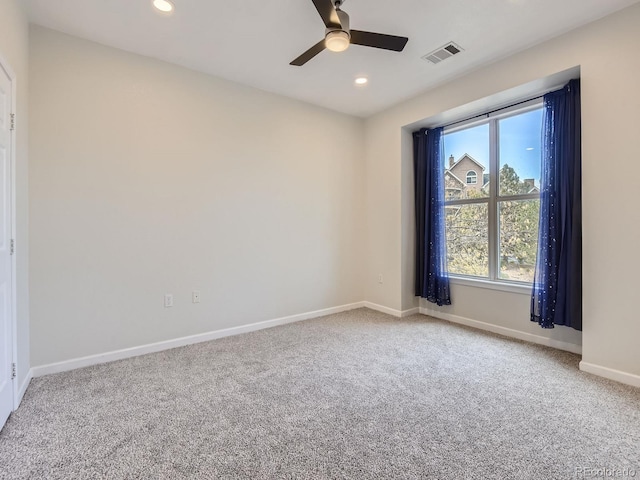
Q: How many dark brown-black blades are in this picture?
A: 3